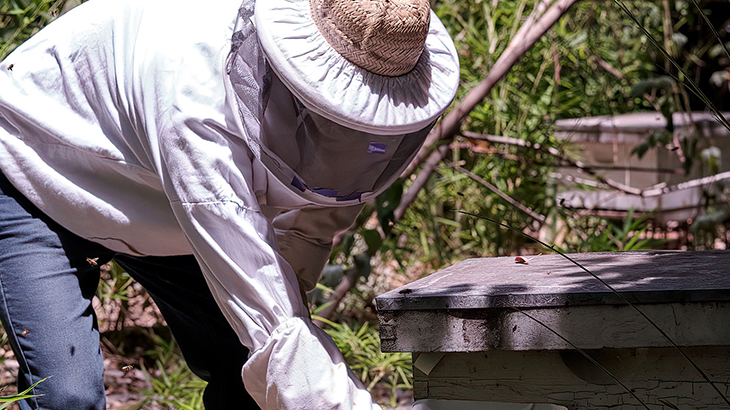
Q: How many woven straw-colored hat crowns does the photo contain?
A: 1